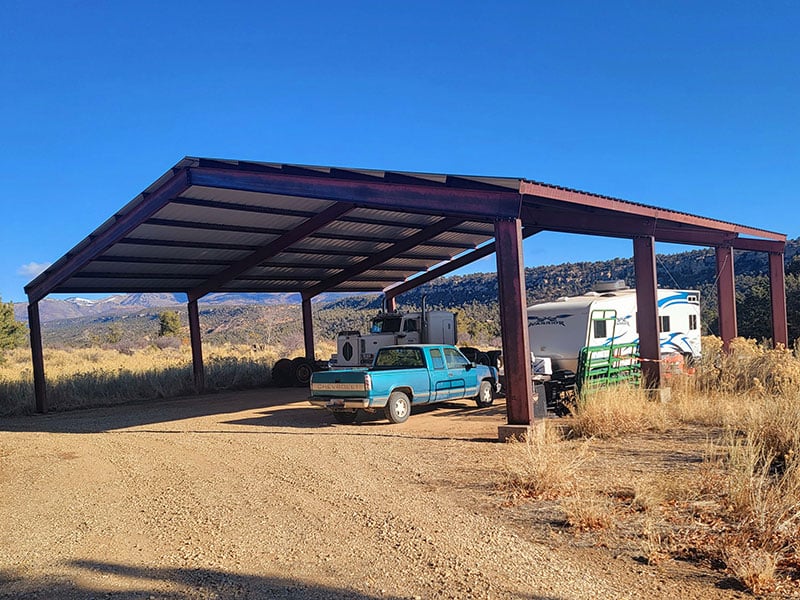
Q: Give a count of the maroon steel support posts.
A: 8